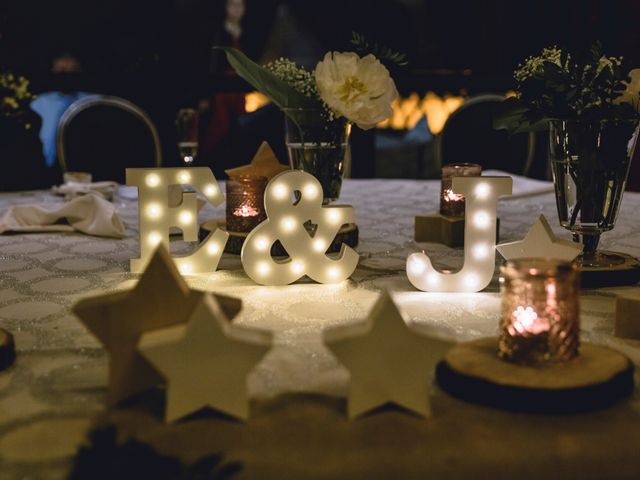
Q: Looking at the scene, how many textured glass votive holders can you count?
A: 3